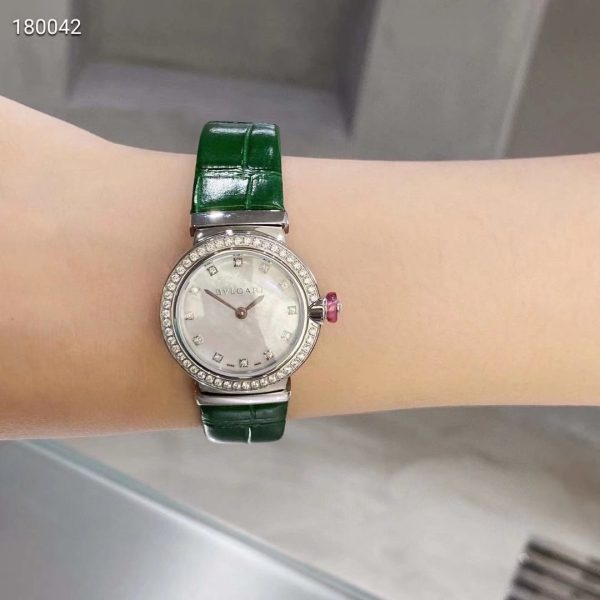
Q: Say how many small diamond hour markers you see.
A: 12